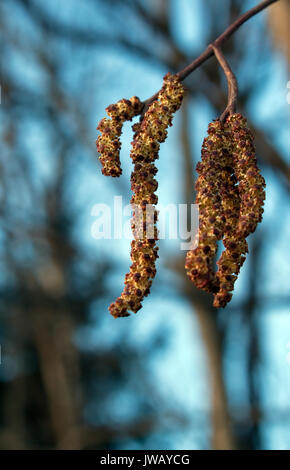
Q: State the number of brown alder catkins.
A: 5